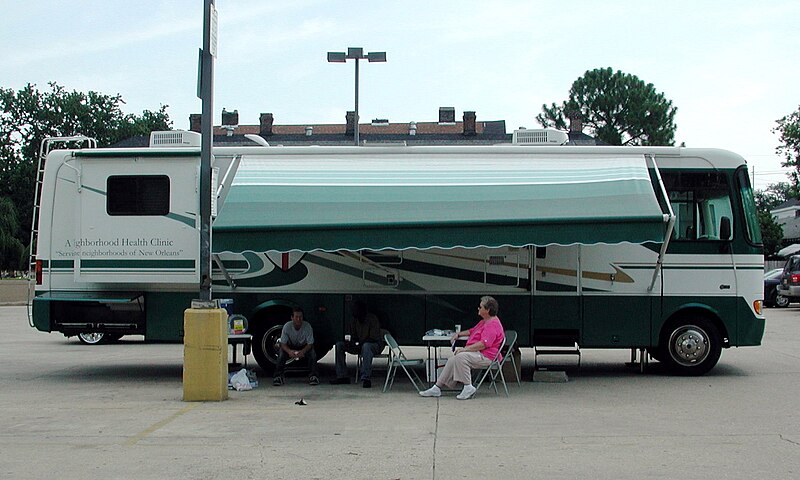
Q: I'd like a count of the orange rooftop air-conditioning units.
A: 0